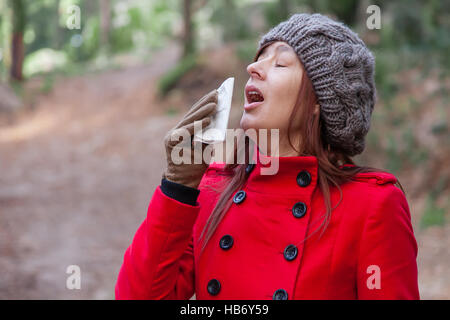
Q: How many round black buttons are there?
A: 7